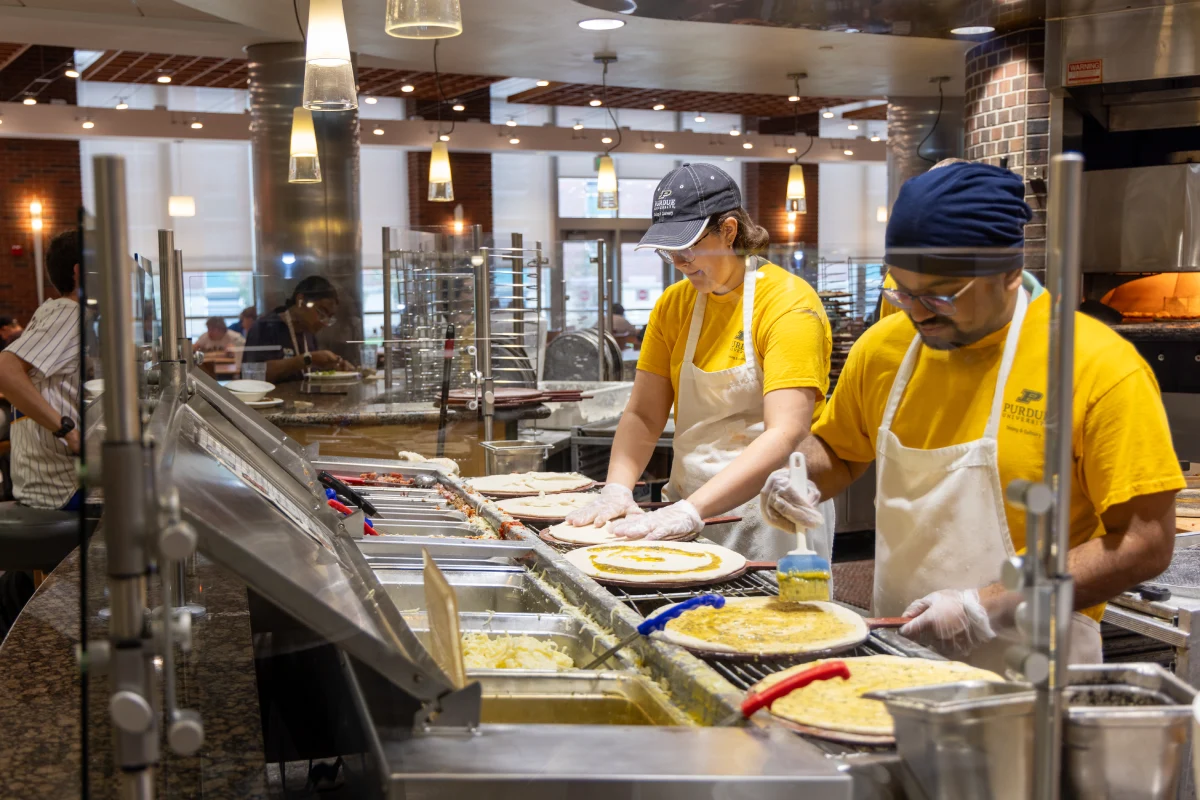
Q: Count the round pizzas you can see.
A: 6